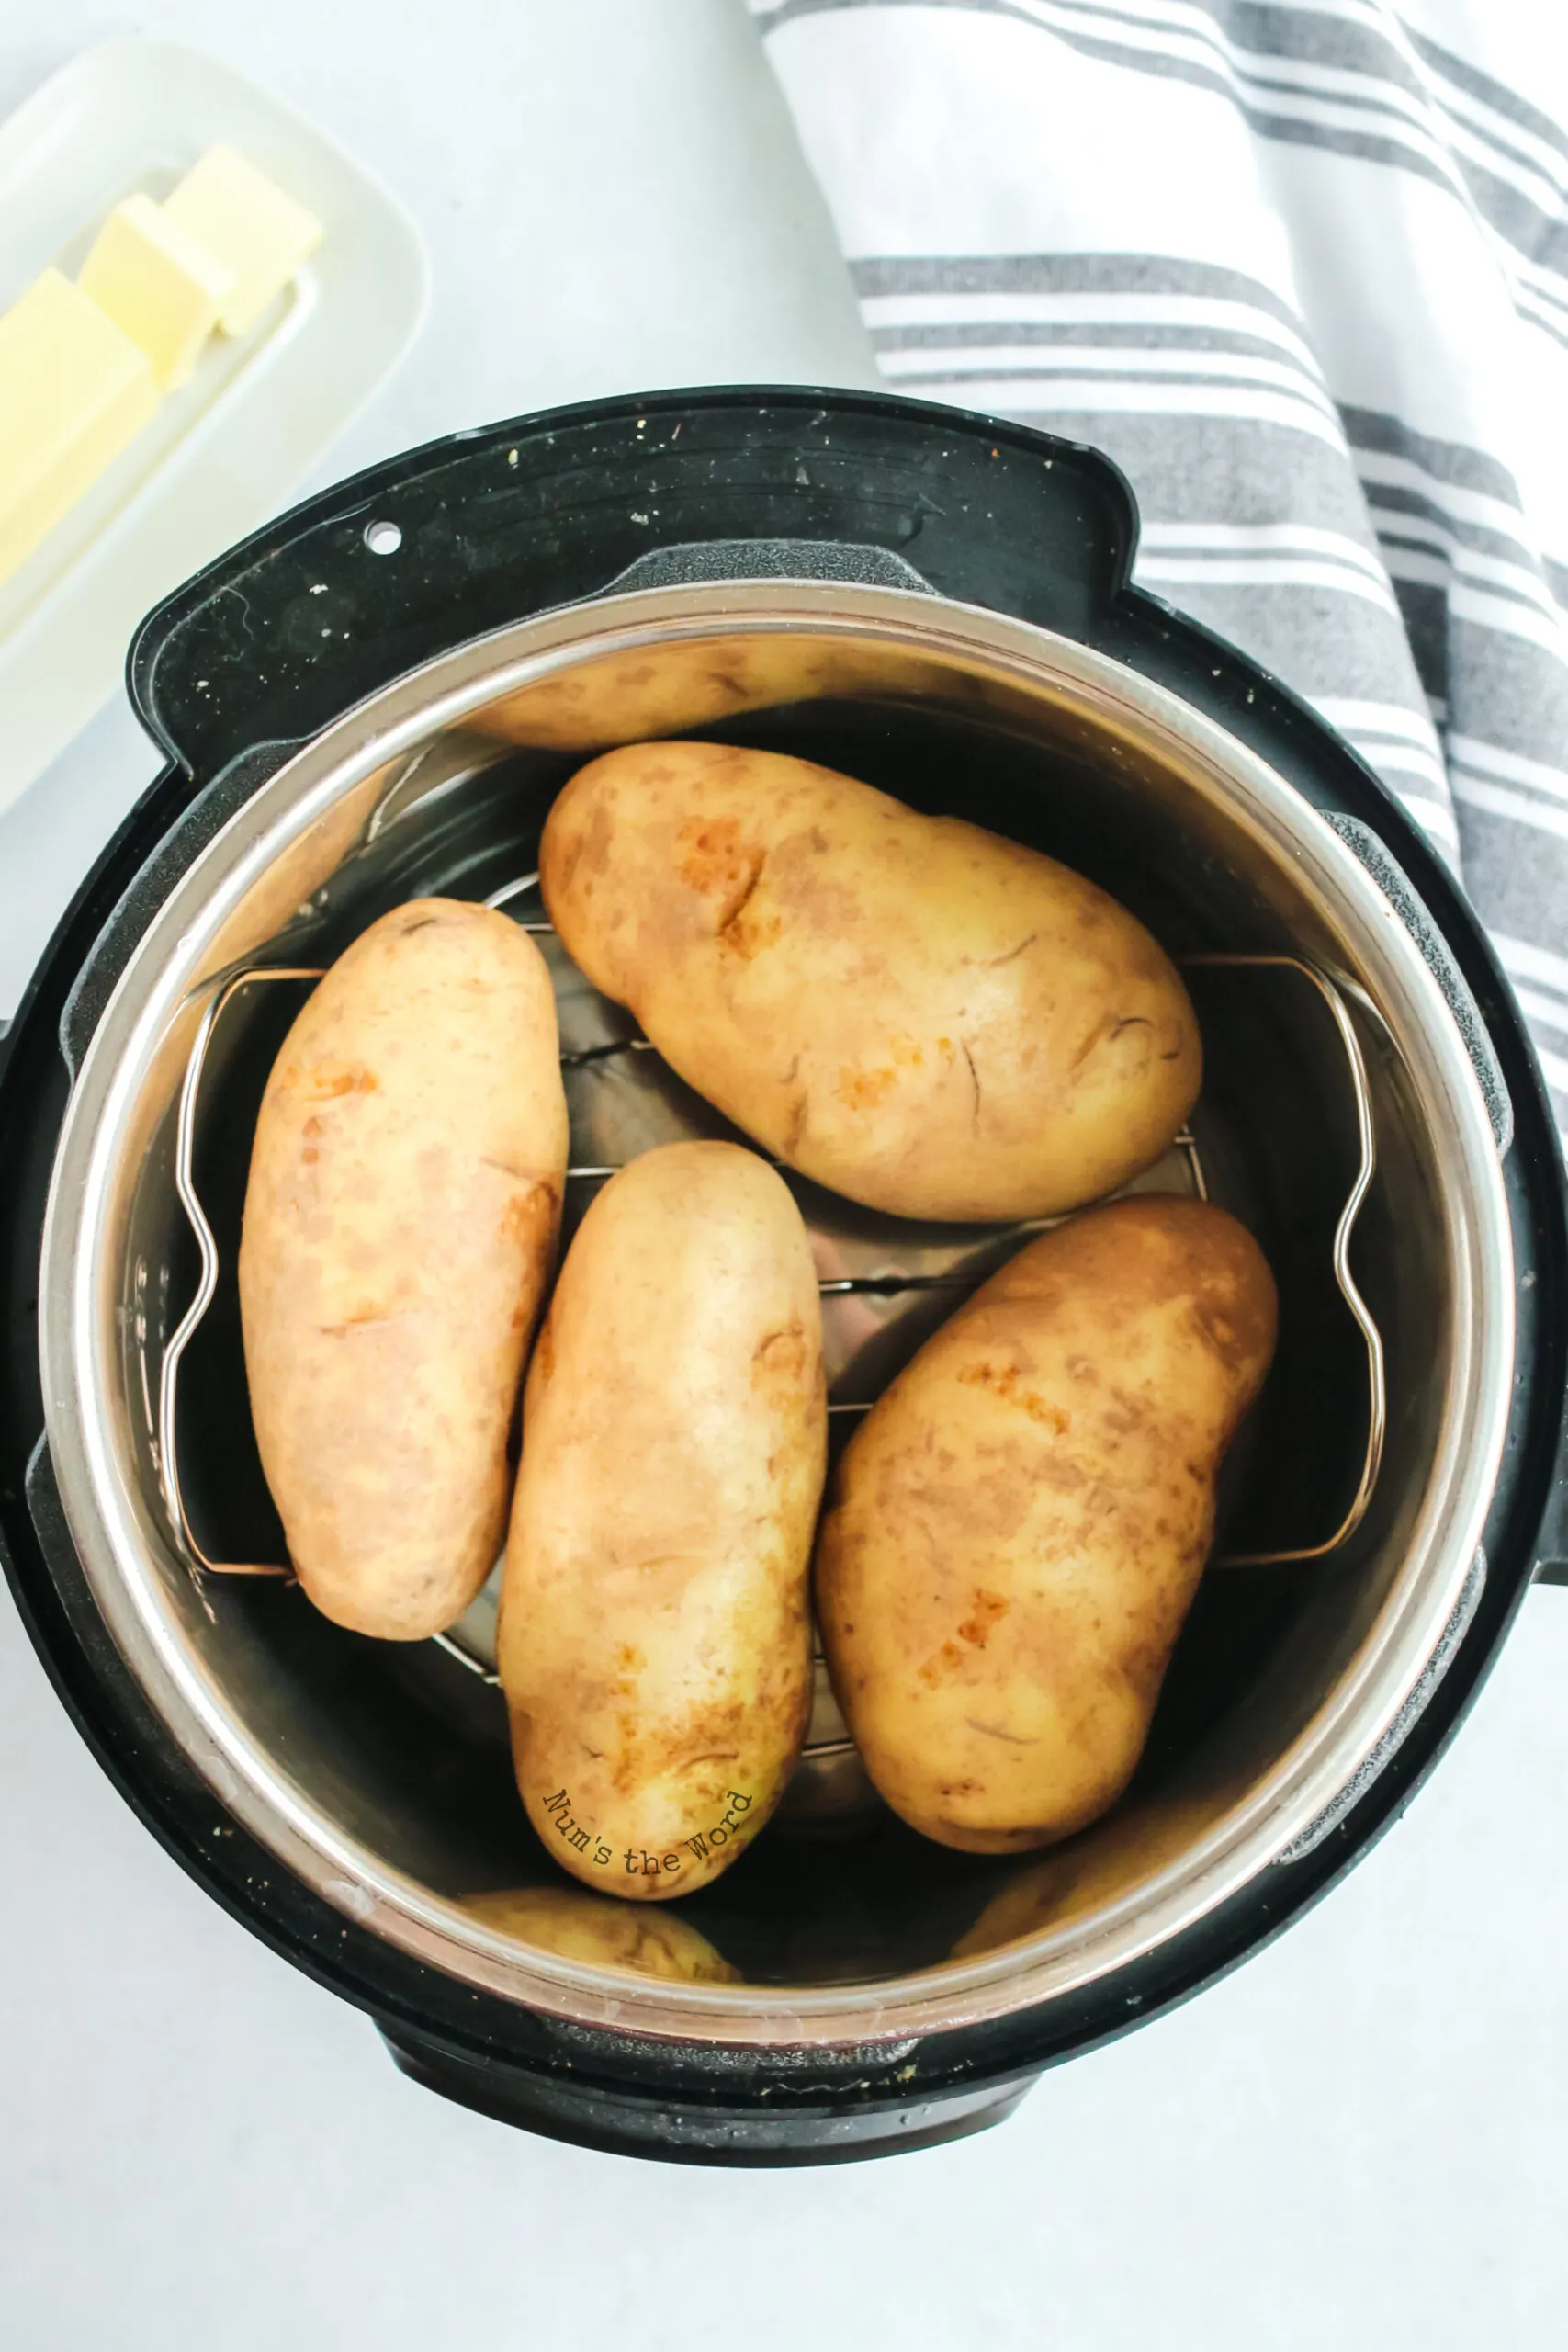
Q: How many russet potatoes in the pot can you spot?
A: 4